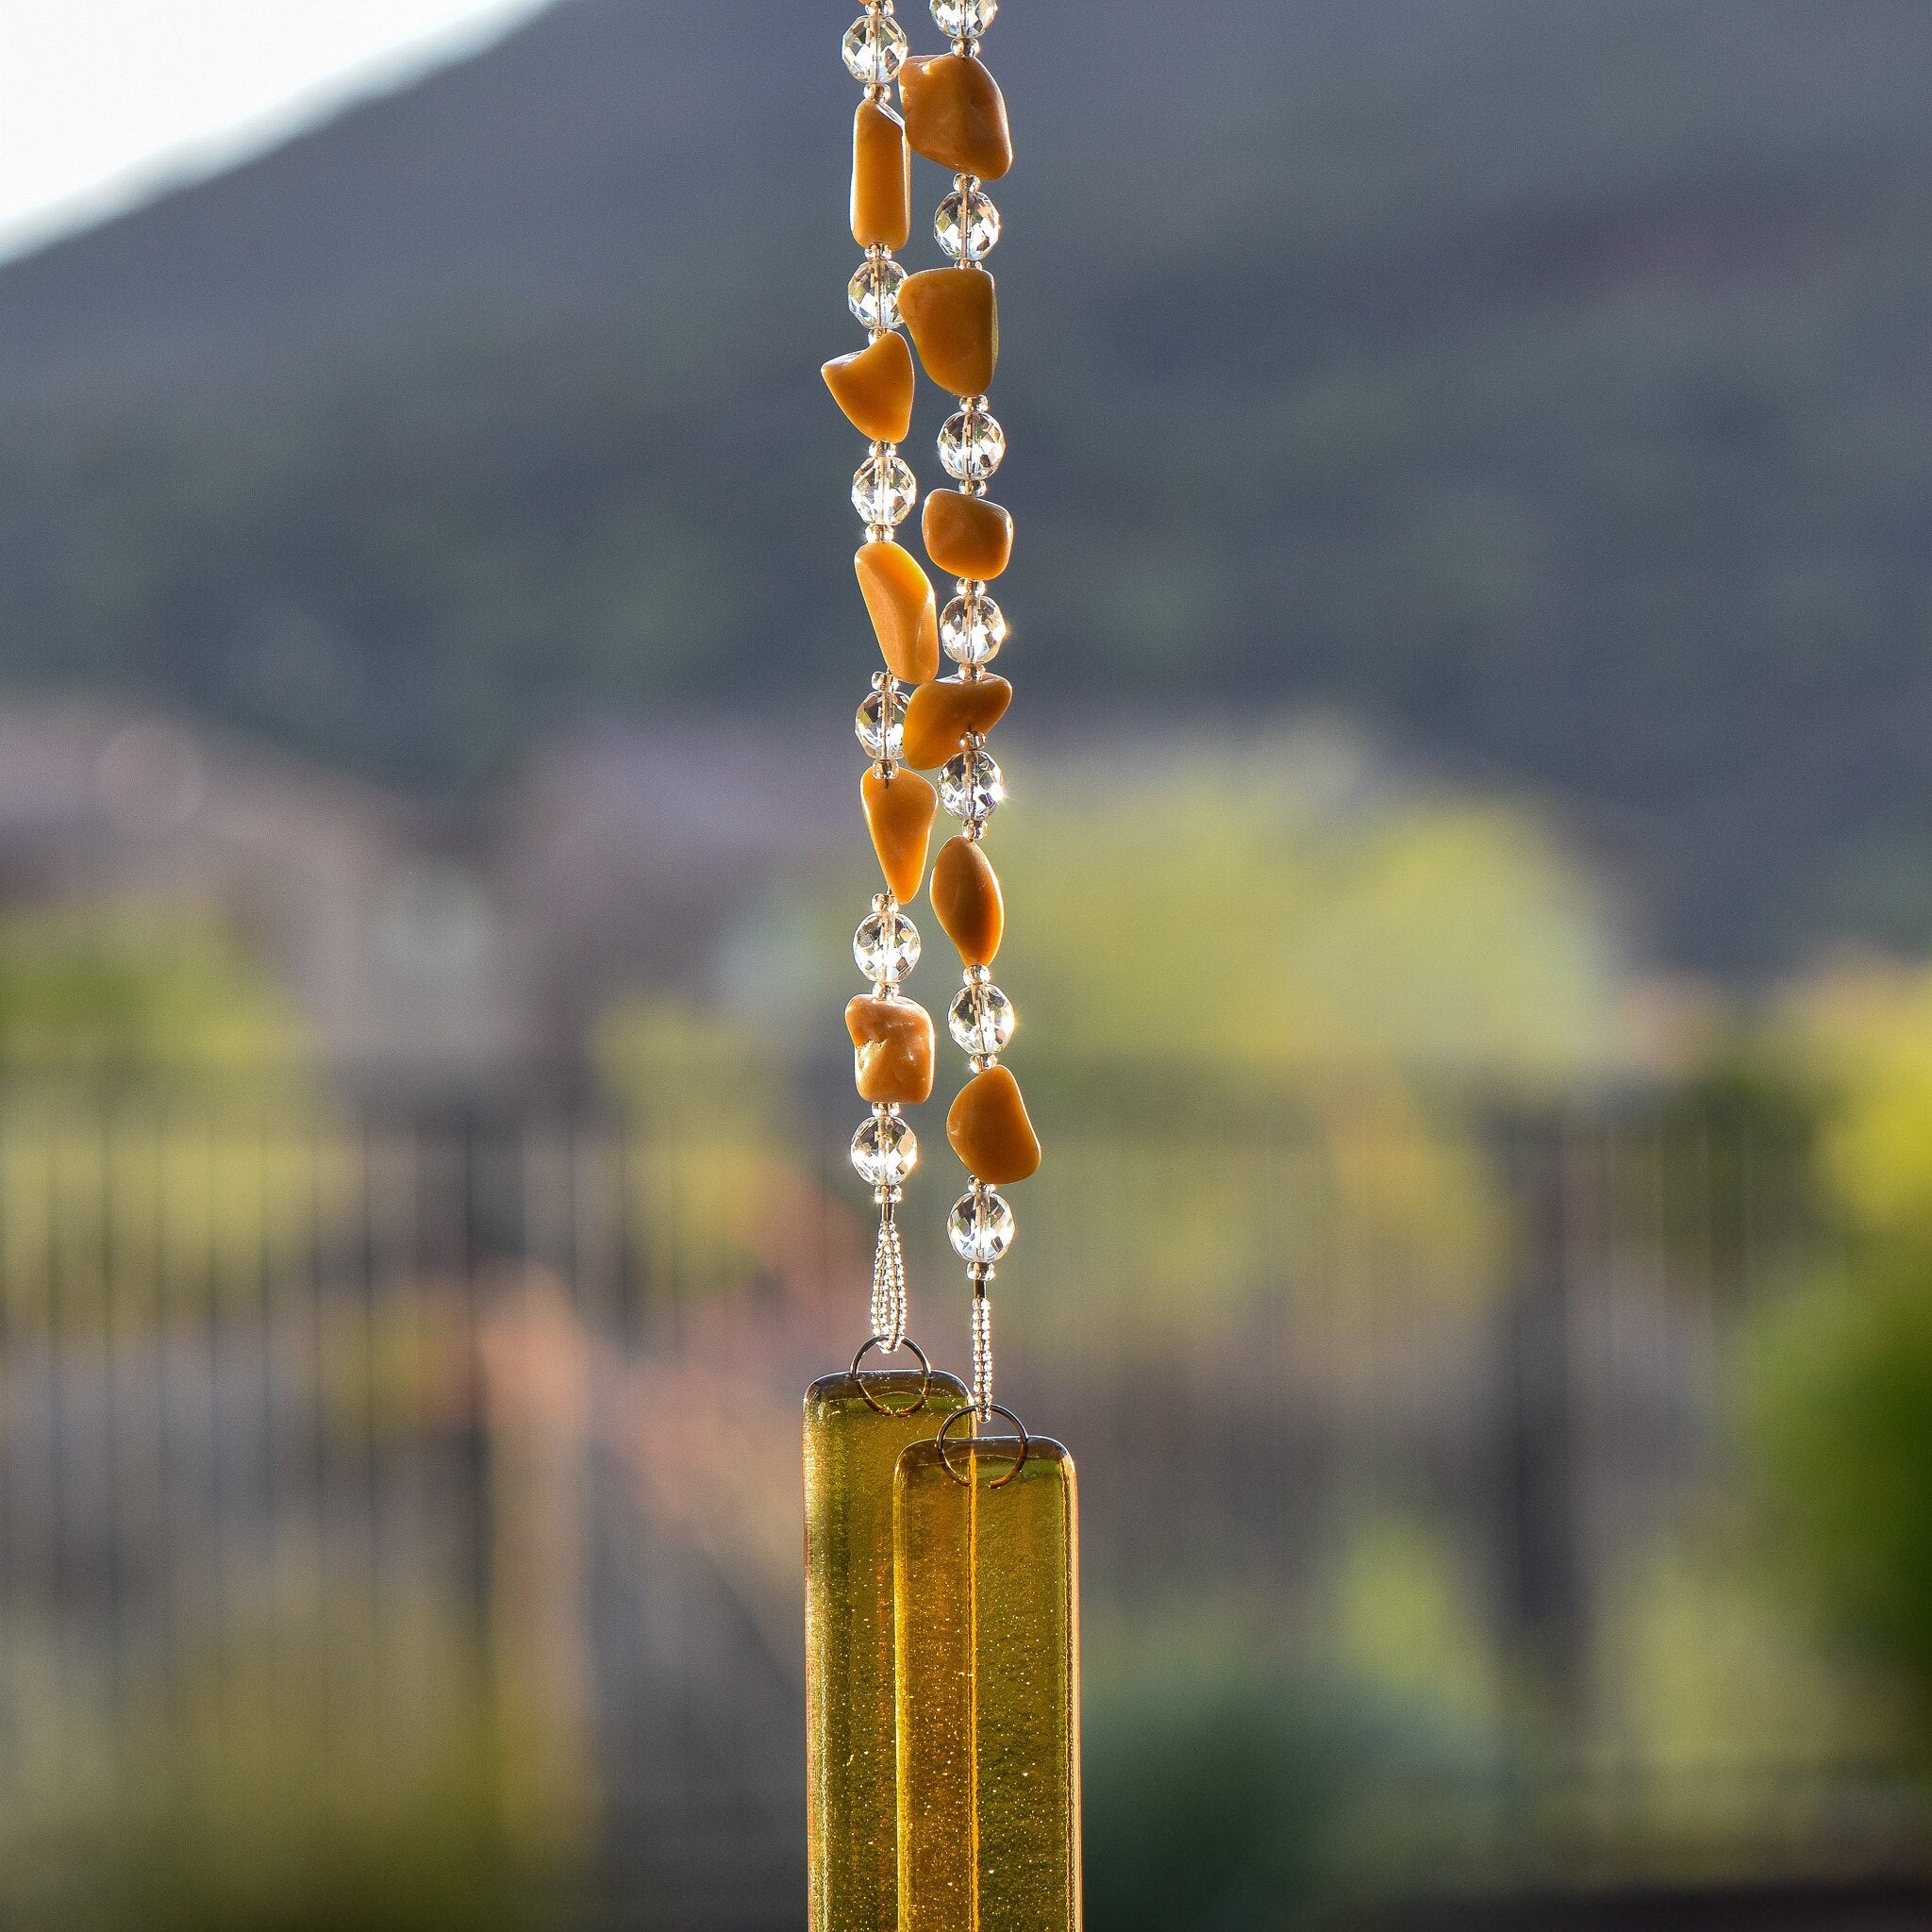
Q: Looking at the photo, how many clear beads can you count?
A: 13